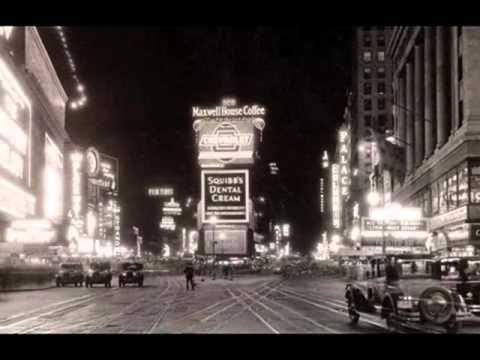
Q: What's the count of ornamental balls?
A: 2